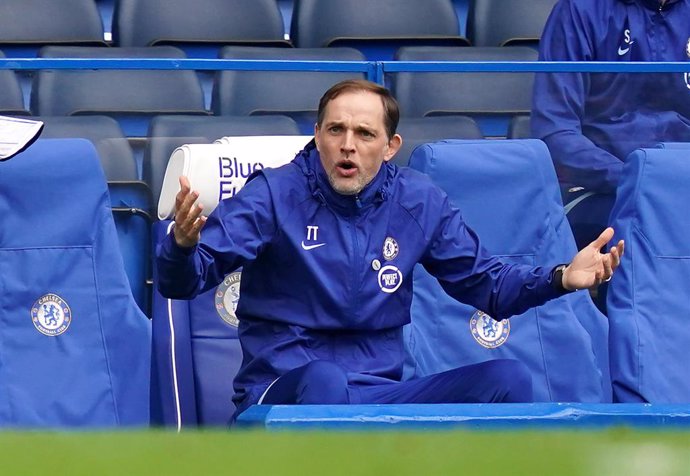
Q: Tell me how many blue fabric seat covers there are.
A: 3